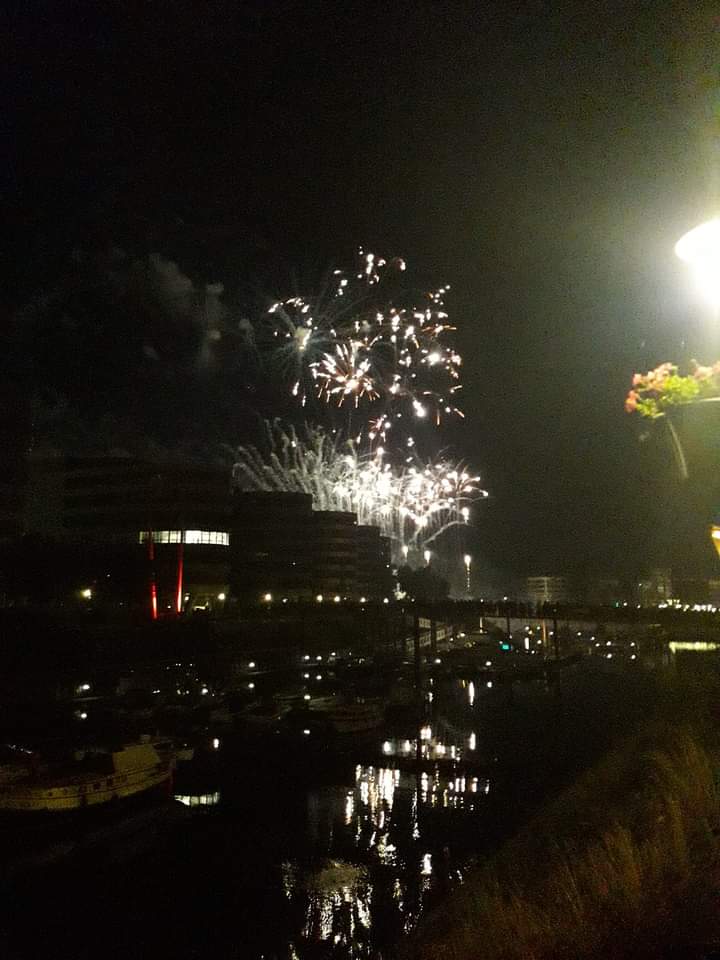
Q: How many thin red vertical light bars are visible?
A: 2